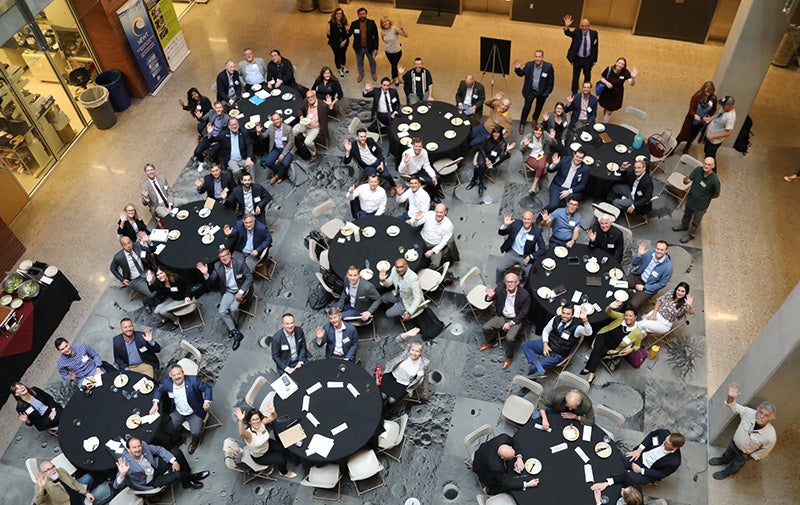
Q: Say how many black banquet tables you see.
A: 9